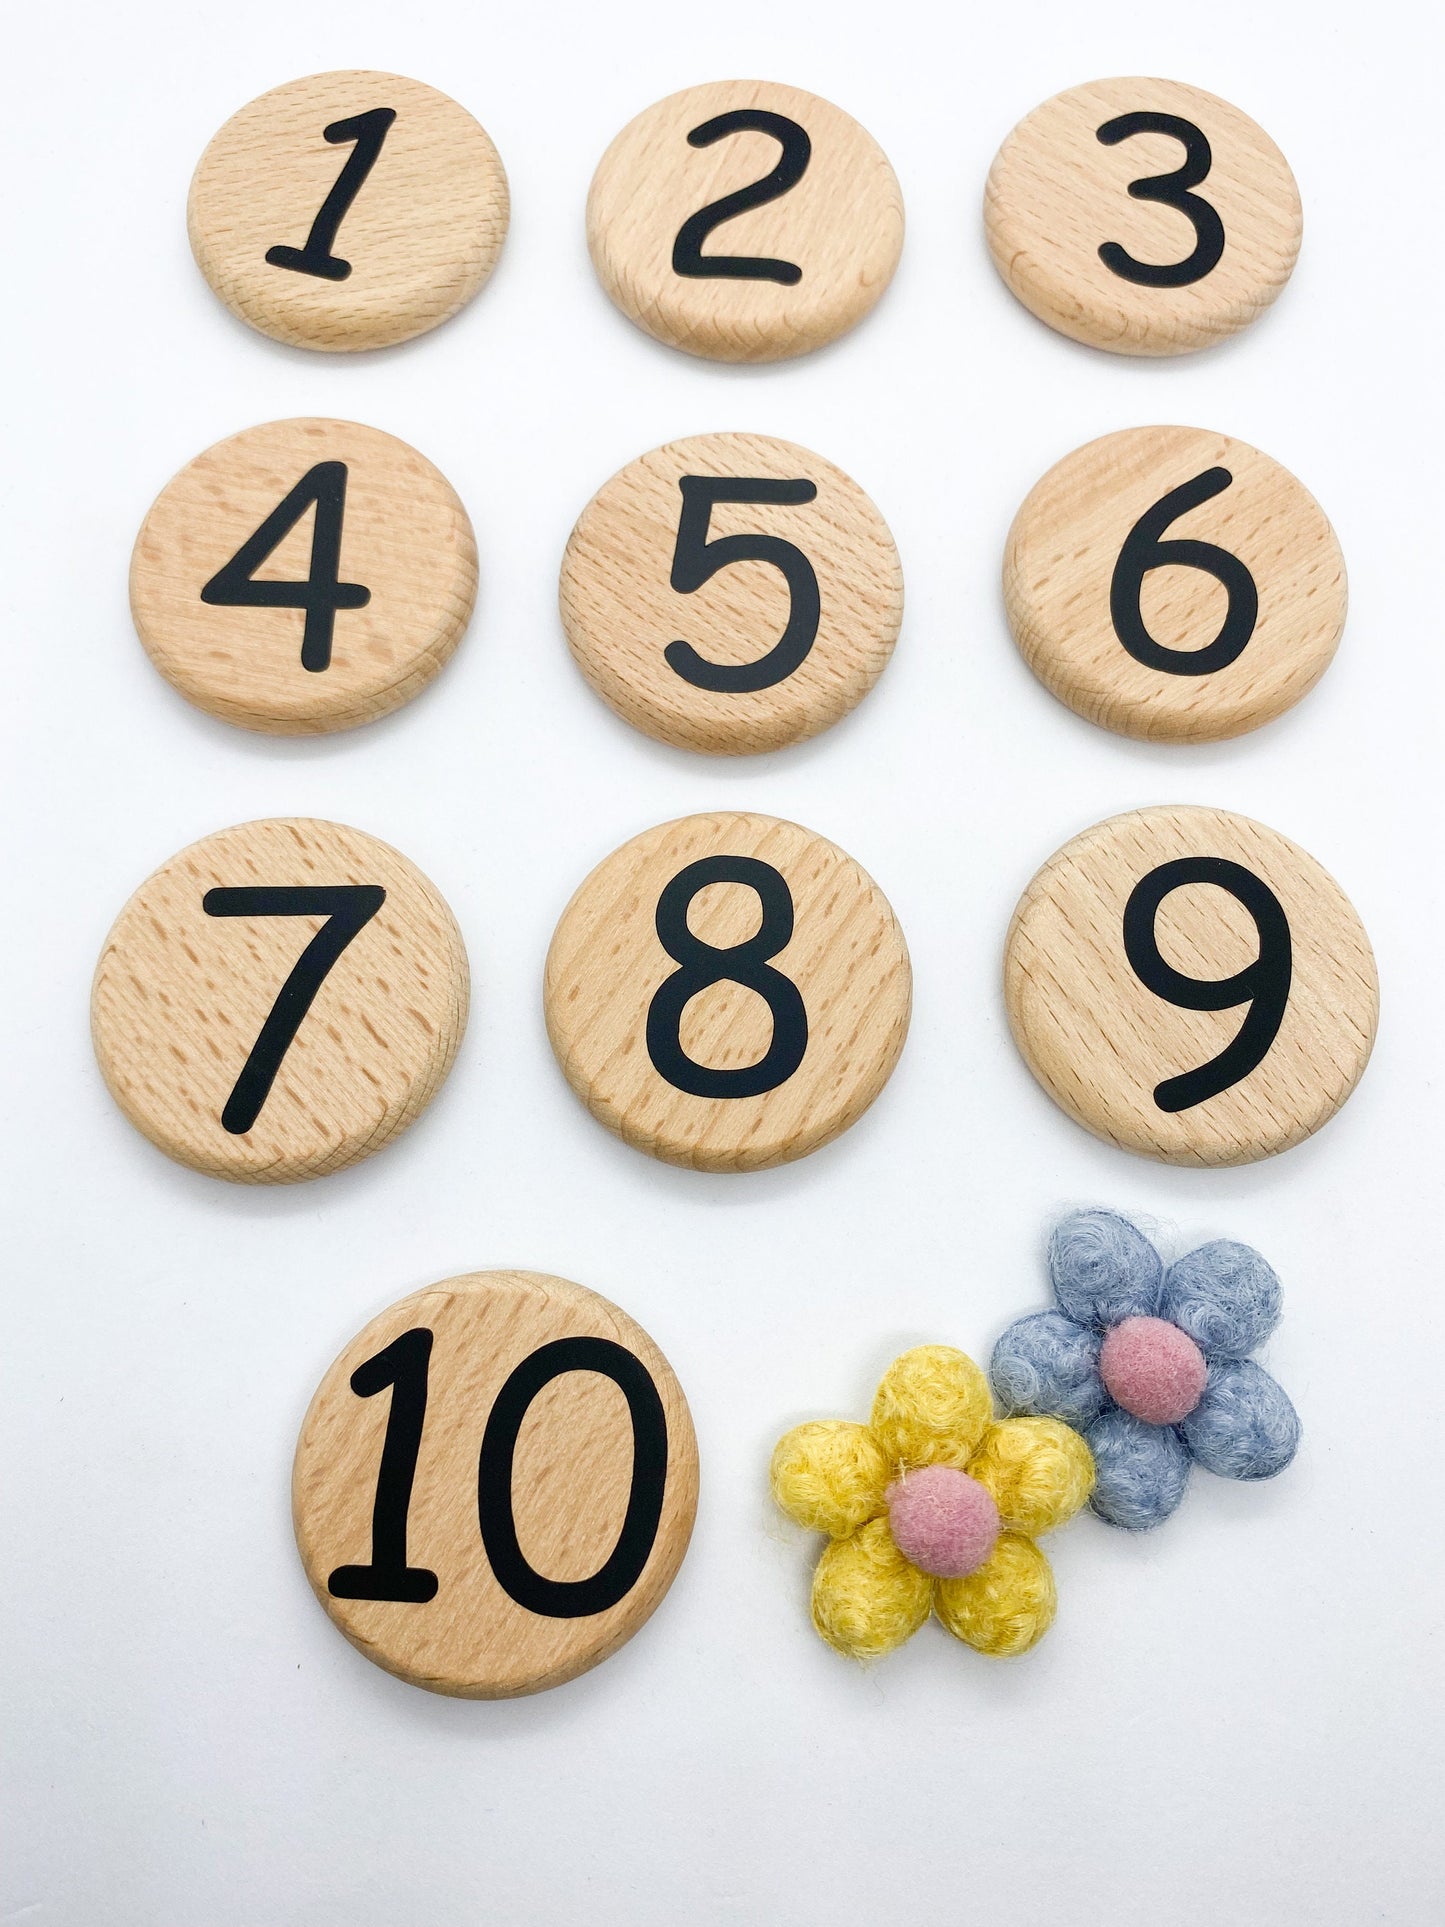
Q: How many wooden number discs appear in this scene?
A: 10